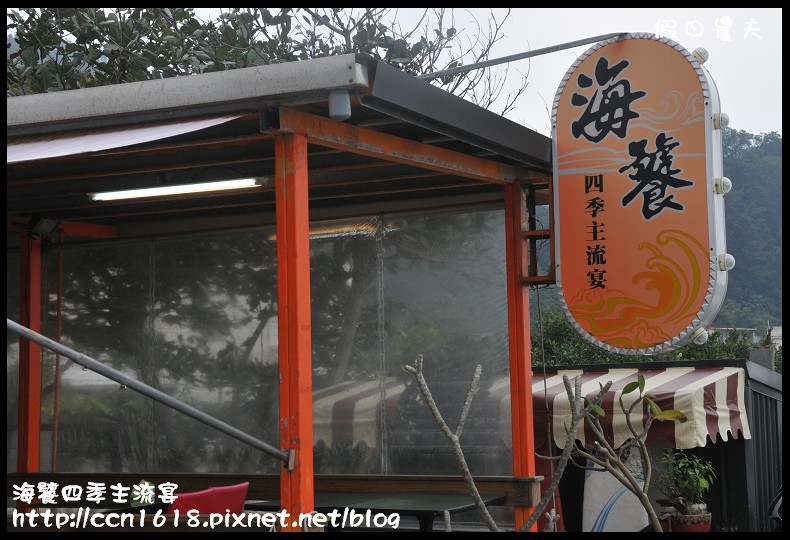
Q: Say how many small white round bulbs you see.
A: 5